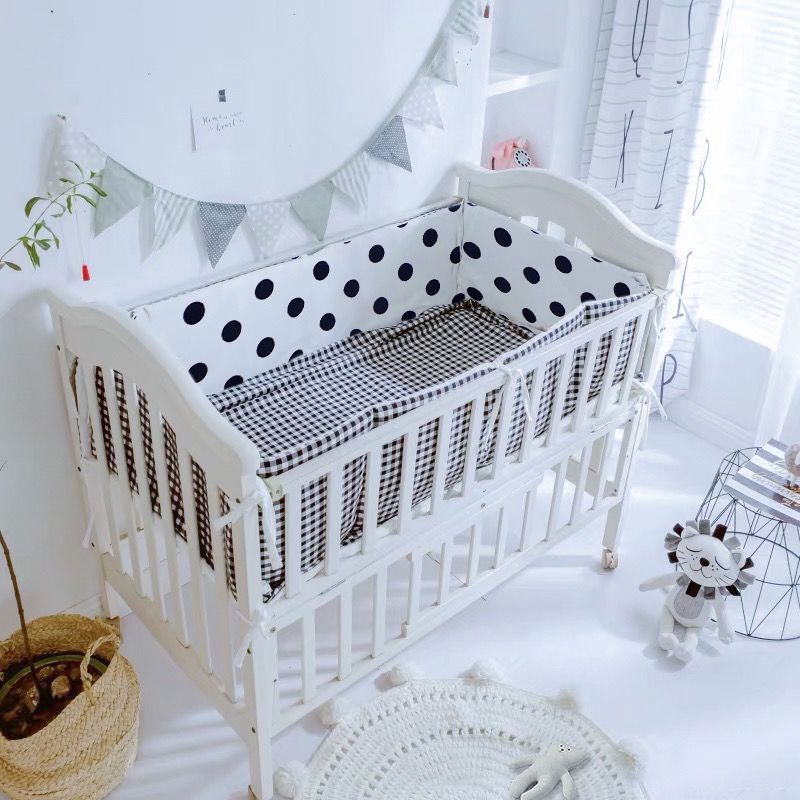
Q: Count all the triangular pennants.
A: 11